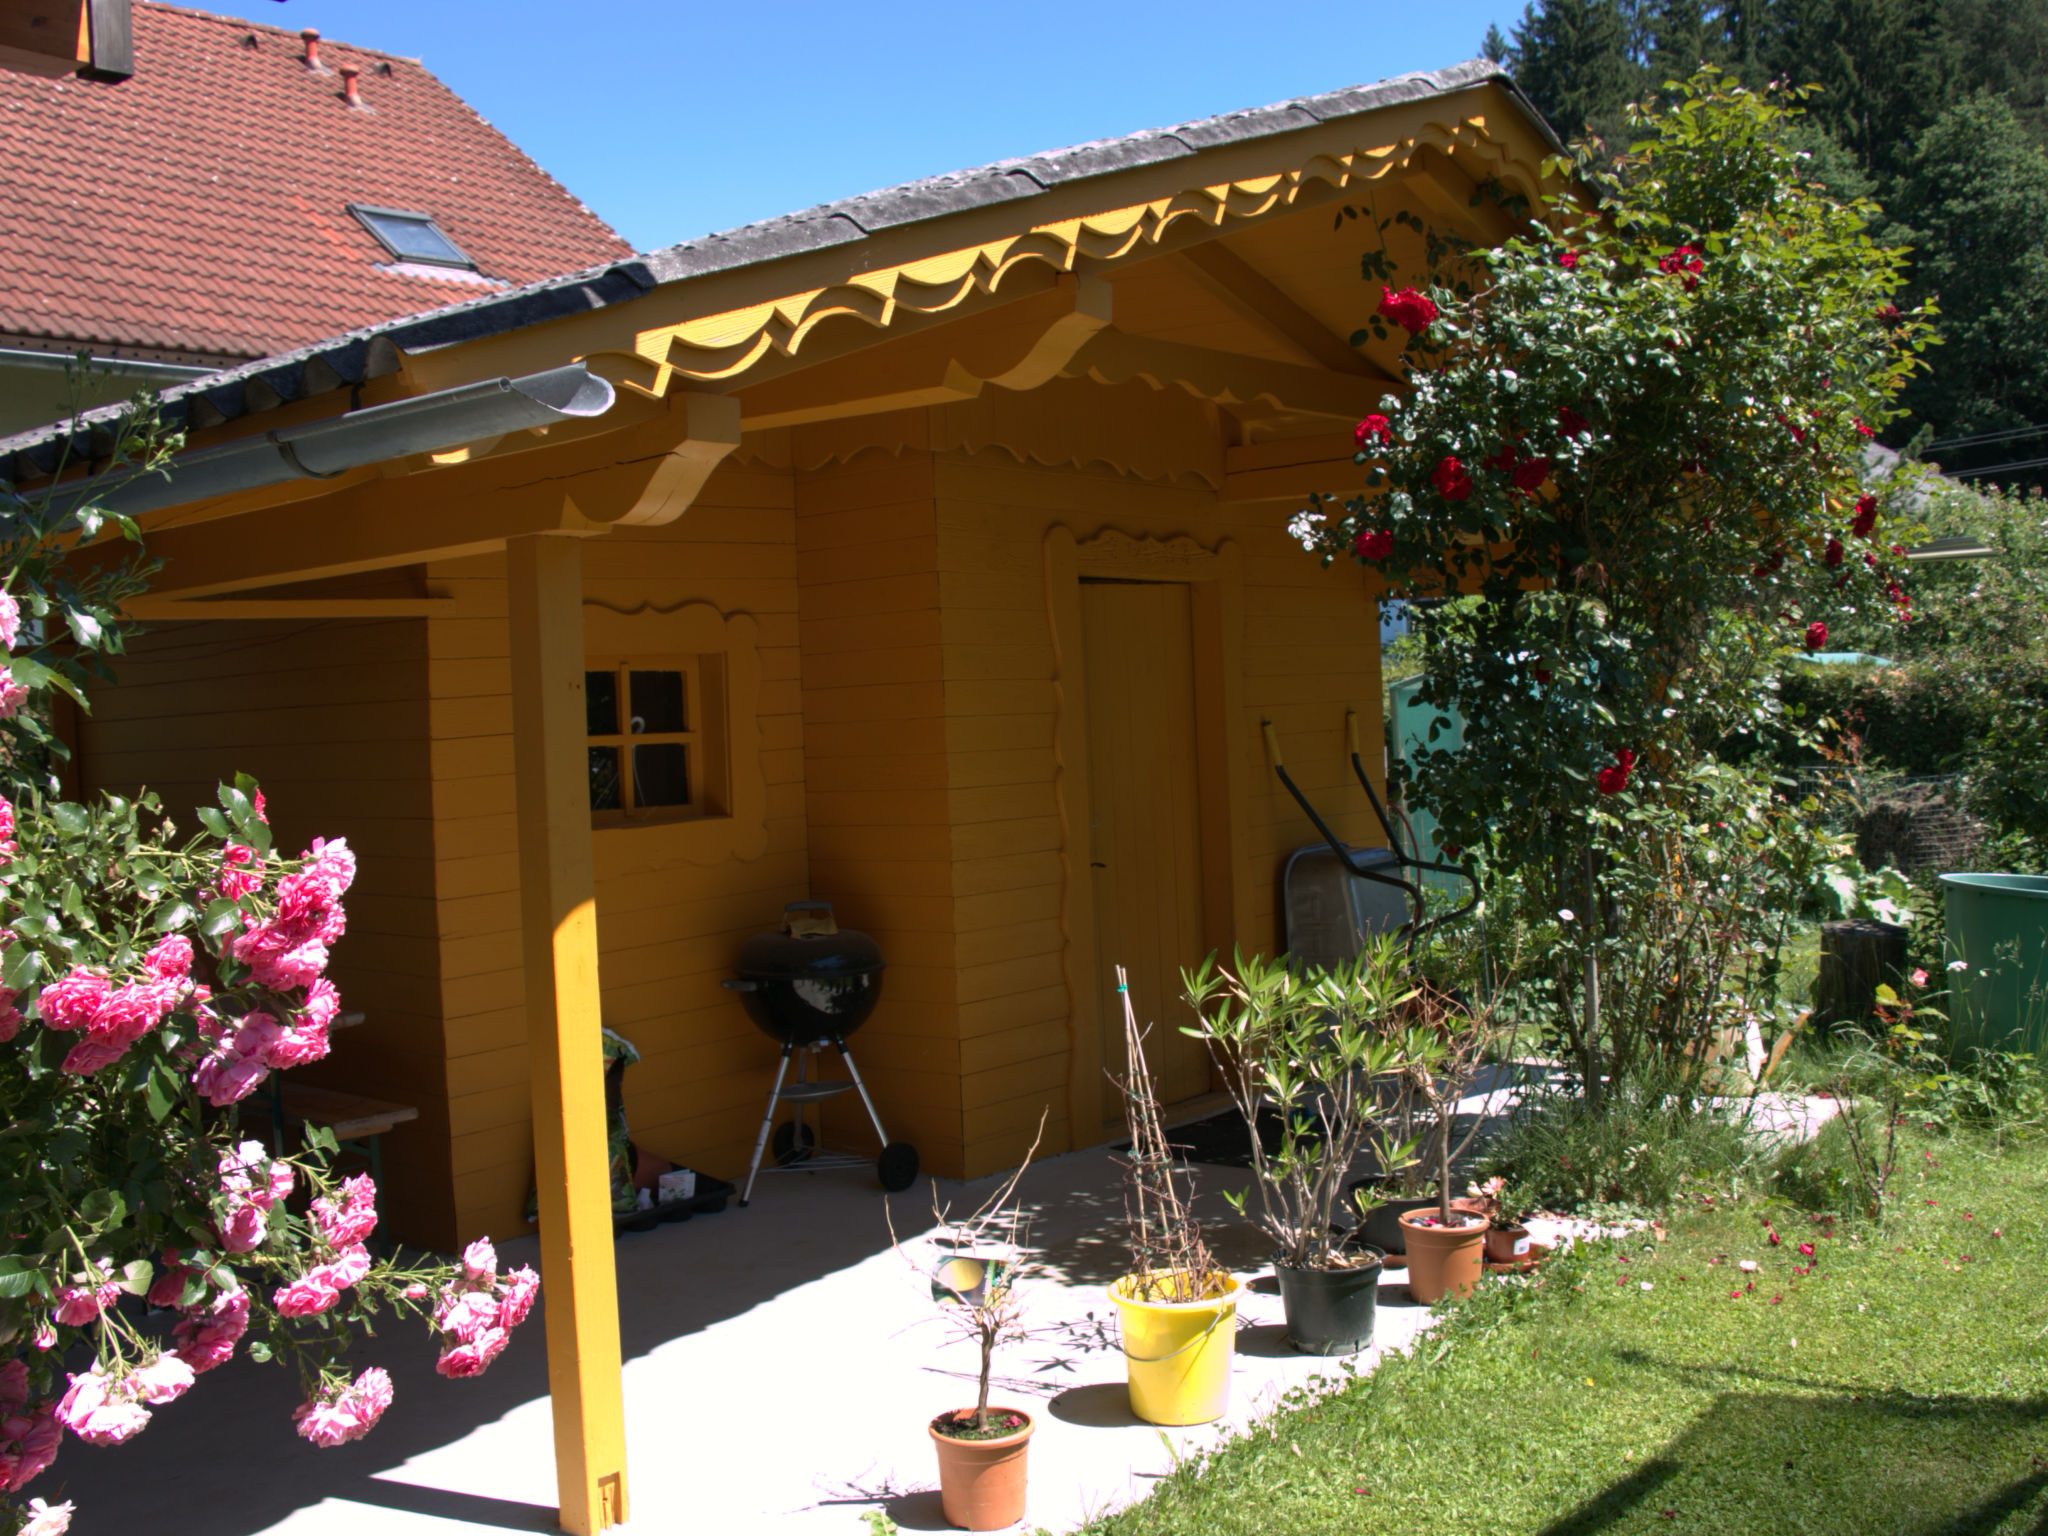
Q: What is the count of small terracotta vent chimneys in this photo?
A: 2